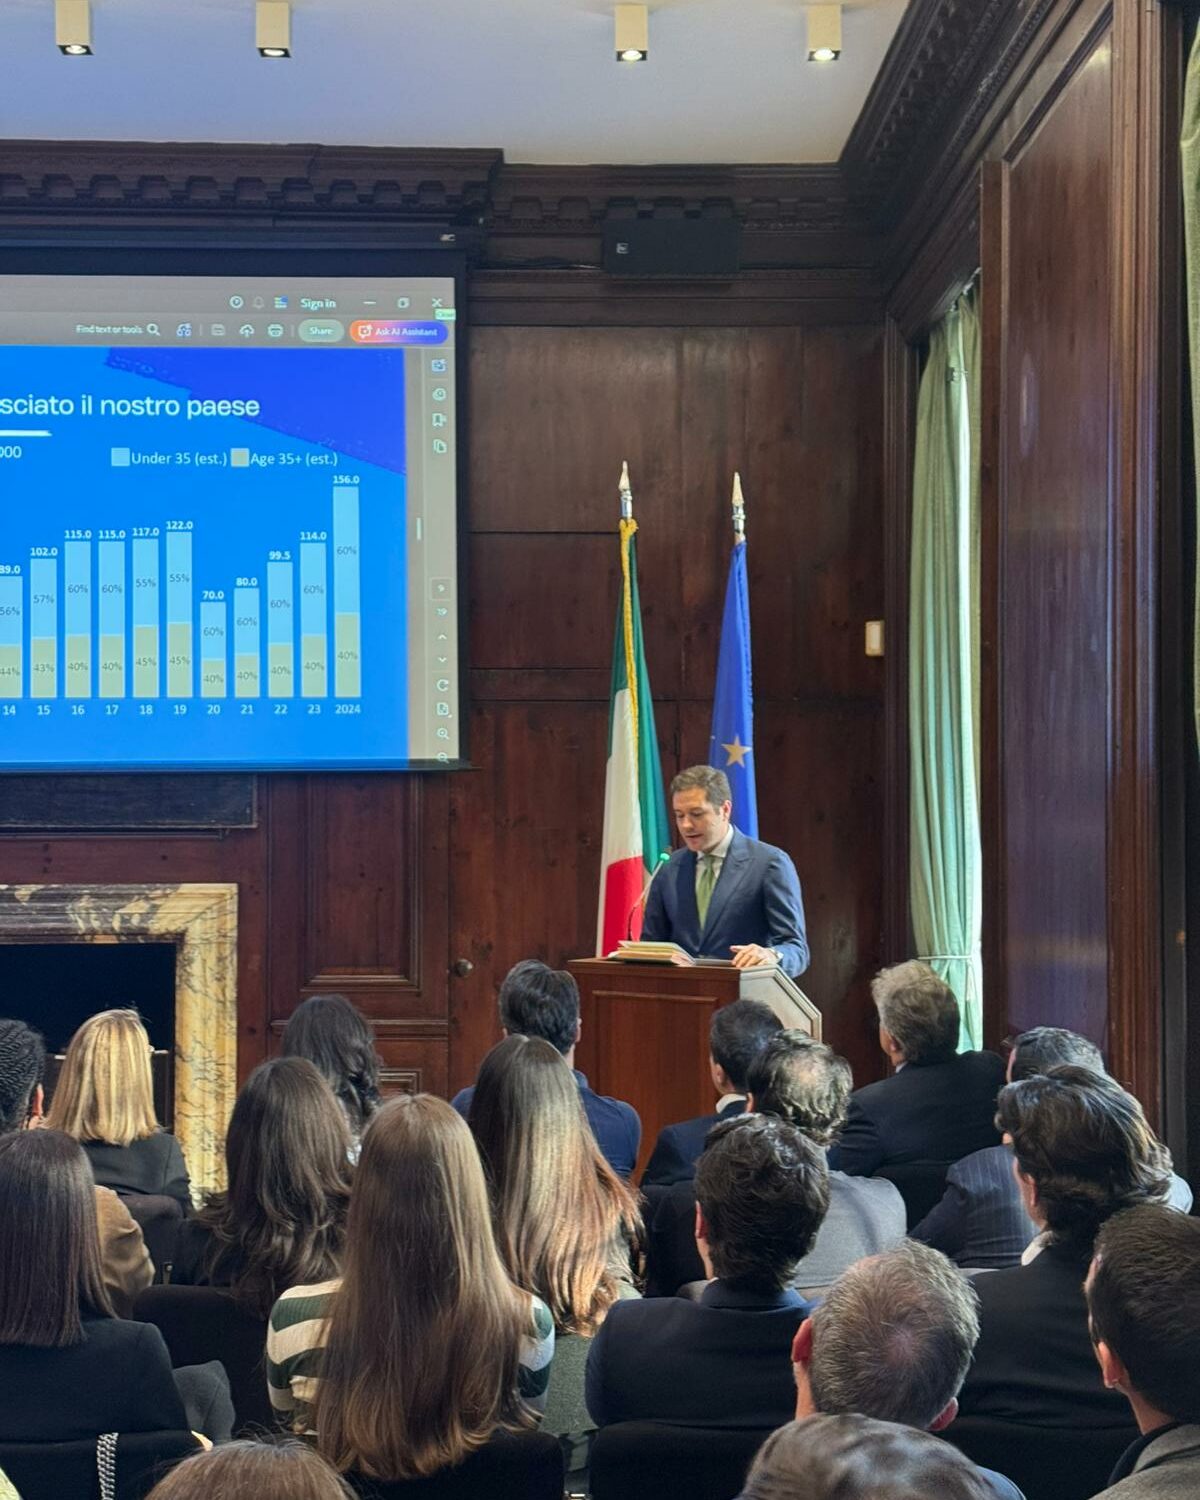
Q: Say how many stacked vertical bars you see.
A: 11